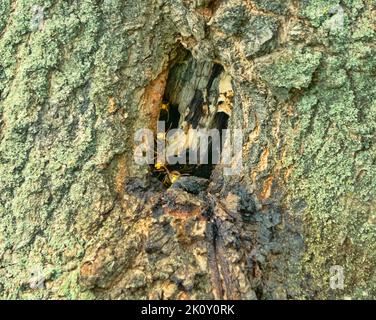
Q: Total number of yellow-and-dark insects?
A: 4